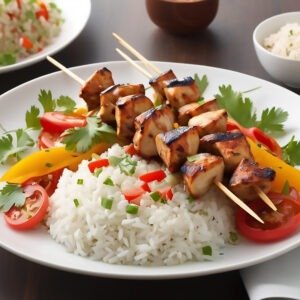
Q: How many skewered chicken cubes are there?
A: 12